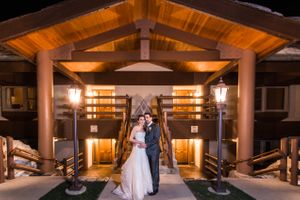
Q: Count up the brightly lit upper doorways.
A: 2